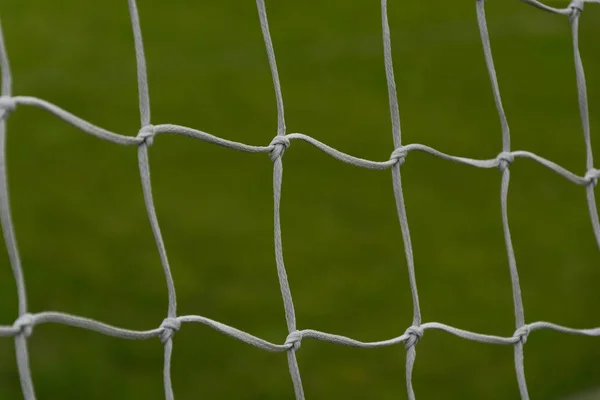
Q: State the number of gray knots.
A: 12